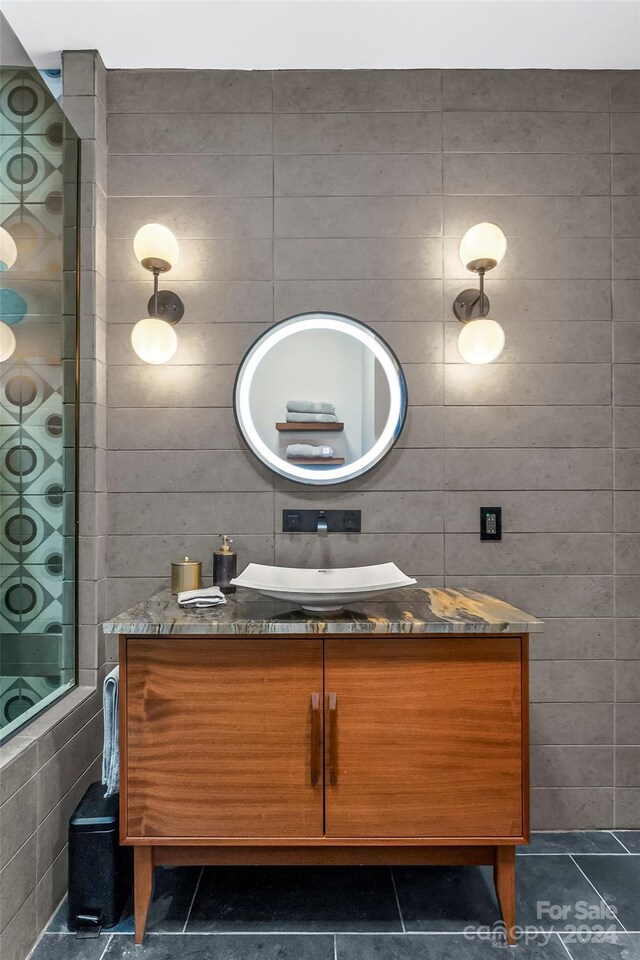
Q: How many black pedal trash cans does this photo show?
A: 1